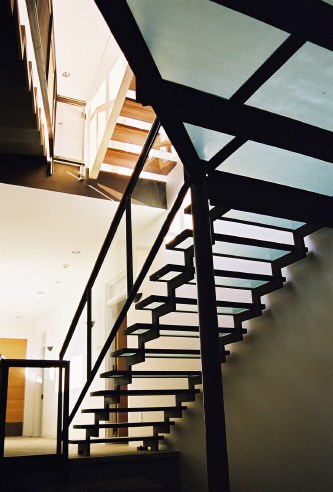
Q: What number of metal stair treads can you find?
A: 11